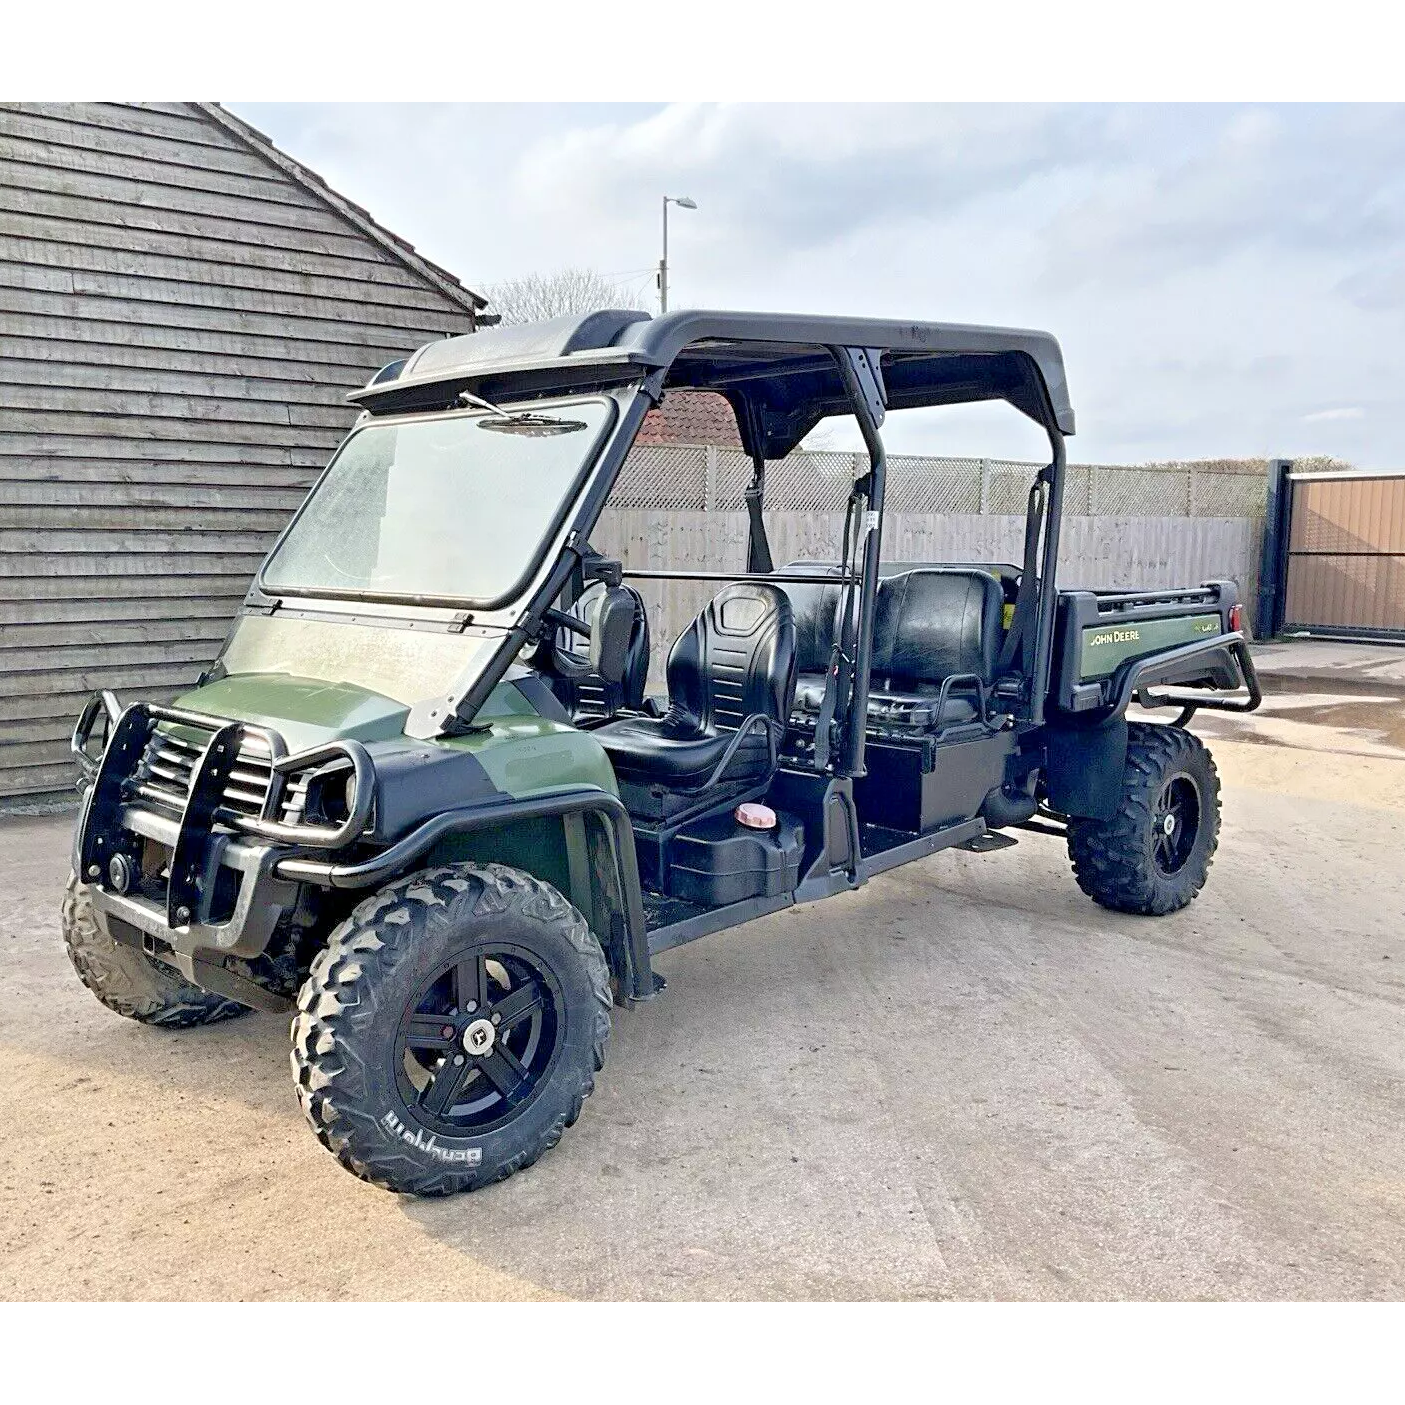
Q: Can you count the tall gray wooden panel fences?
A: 1